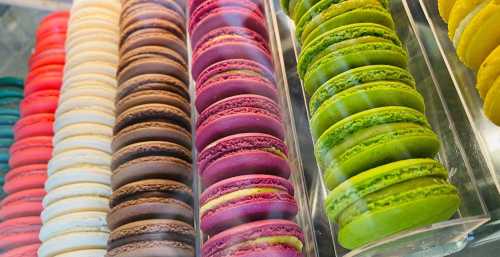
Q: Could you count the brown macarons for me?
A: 8